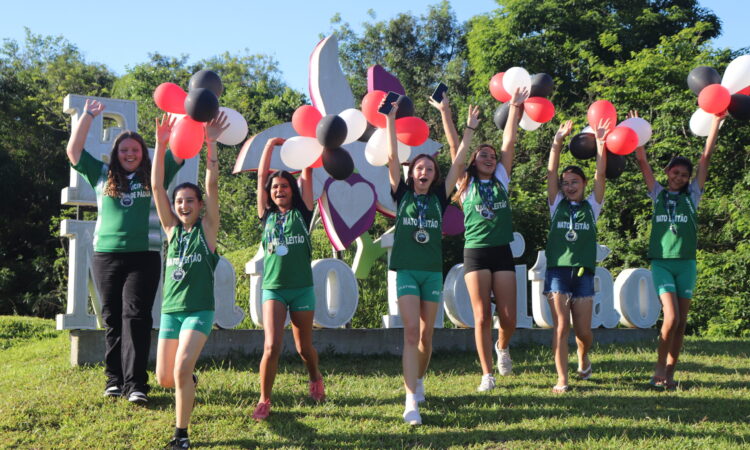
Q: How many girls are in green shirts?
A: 7